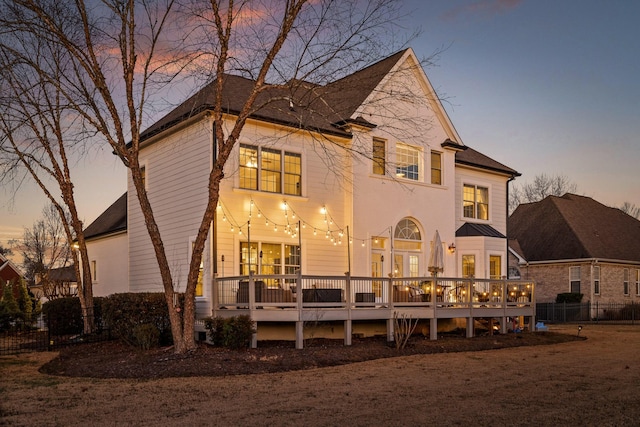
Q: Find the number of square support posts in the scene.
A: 8